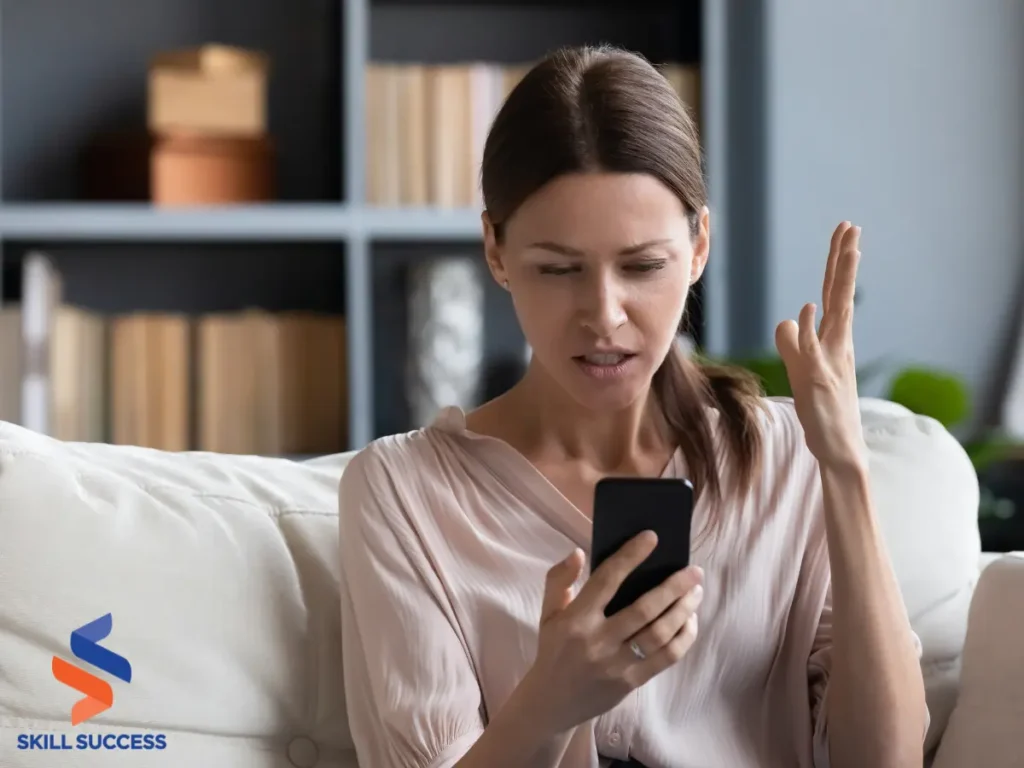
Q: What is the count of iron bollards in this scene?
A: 0